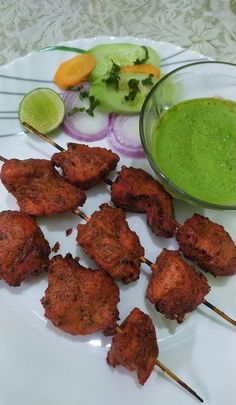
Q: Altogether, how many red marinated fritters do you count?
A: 9